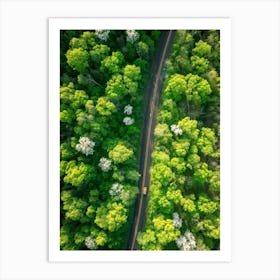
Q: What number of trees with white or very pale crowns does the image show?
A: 11